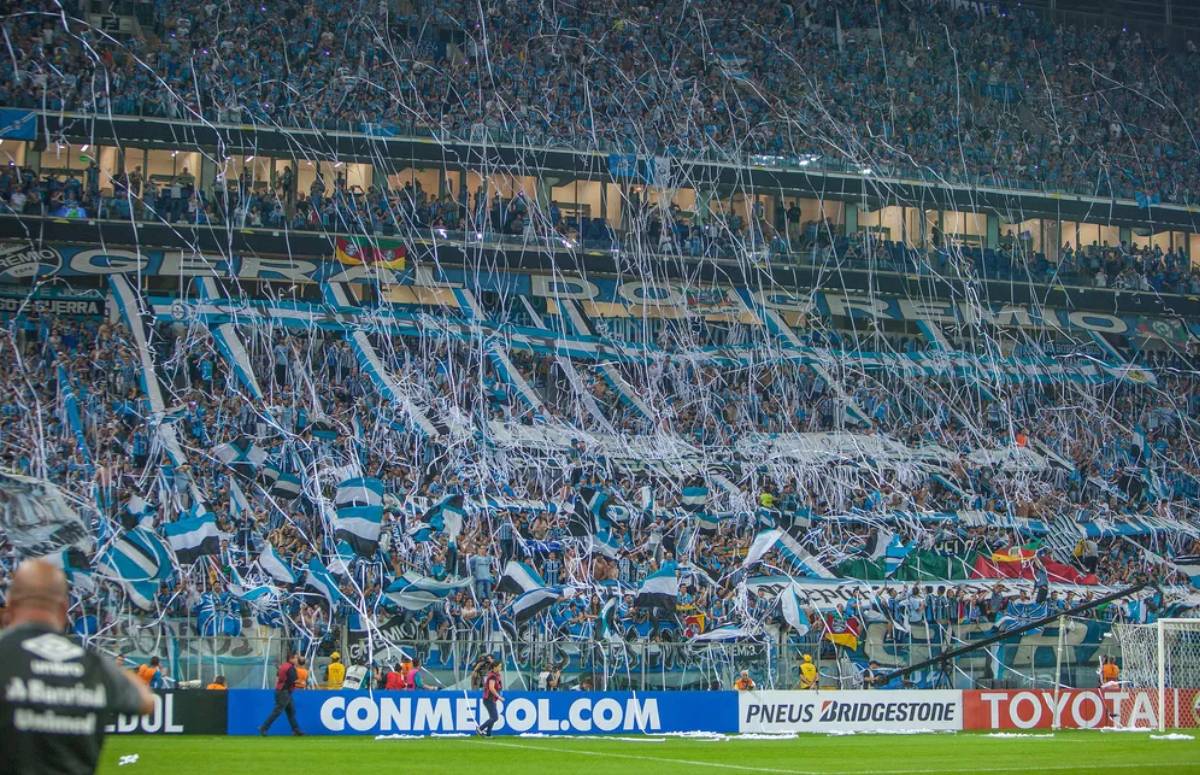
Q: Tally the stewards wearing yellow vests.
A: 2